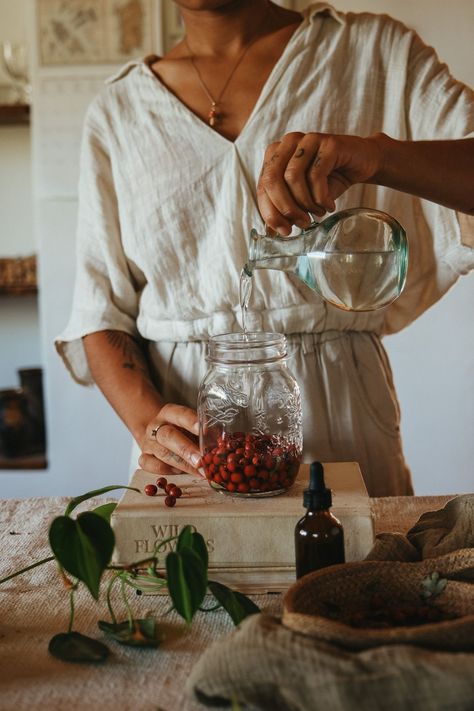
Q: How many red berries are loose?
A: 5